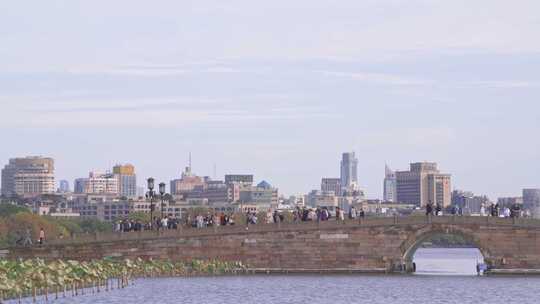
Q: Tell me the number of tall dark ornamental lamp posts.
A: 2